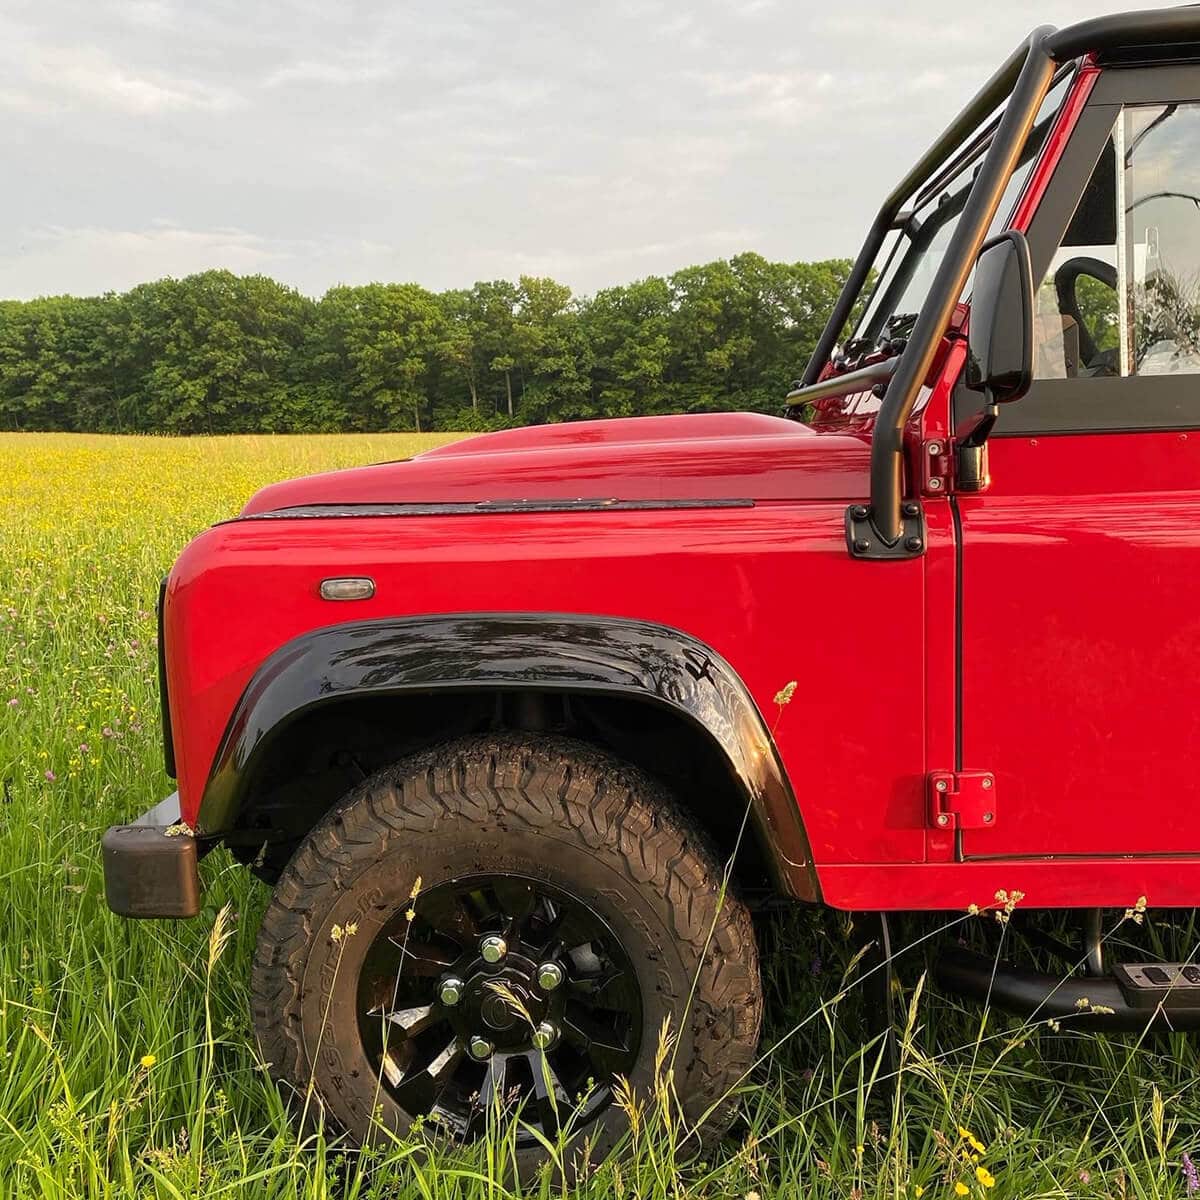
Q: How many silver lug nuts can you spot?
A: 5